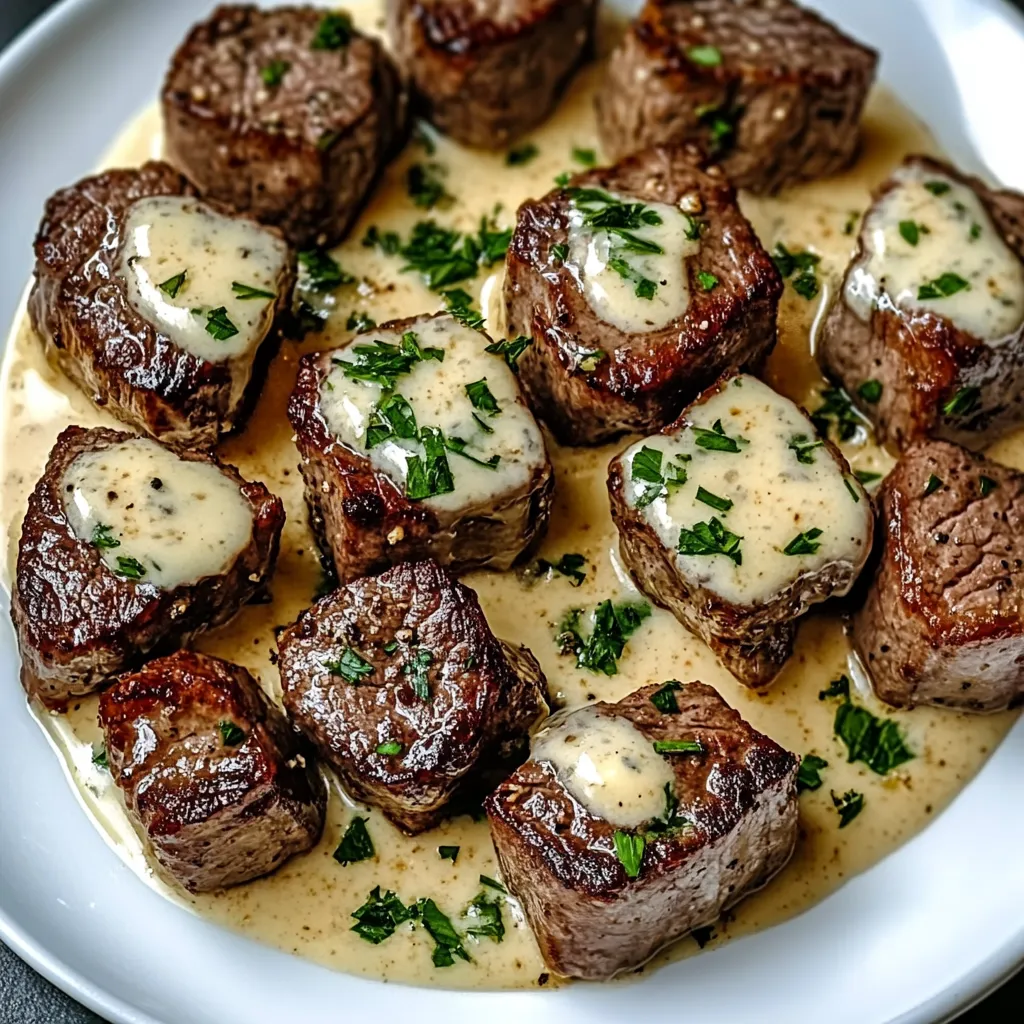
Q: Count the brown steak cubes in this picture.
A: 13